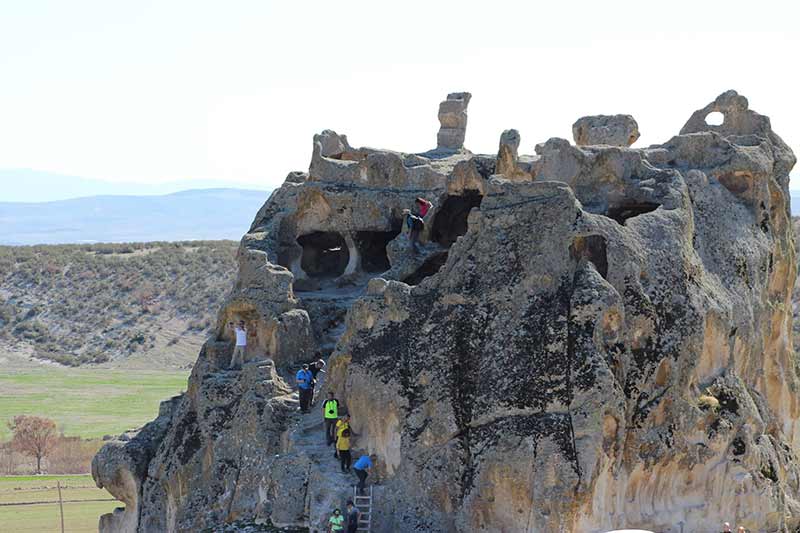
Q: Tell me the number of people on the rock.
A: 11